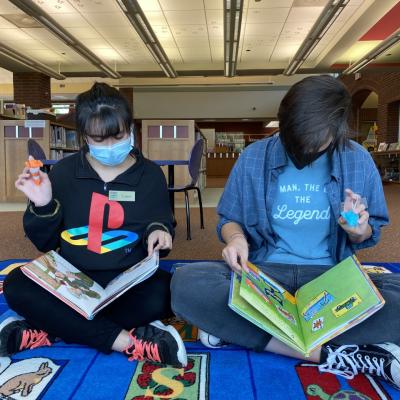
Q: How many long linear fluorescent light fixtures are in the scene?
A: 6